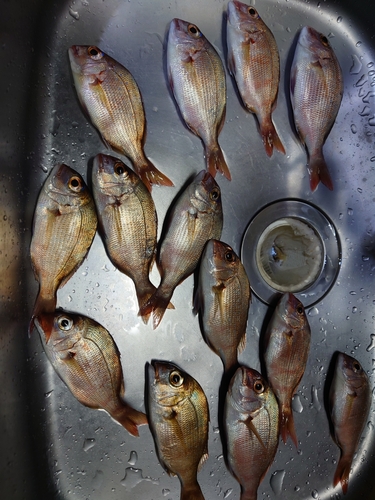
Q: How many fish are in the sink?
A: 13